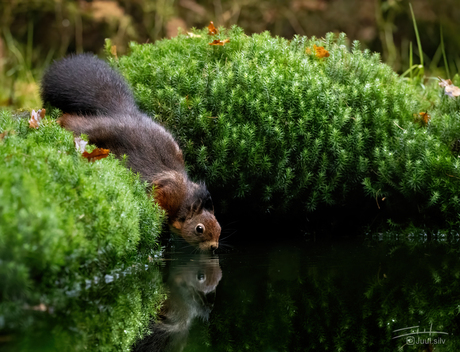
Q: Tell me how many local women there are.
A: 0